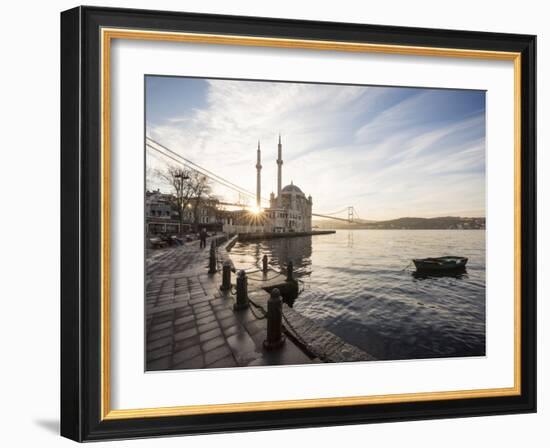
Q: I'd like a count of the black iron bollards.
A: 6